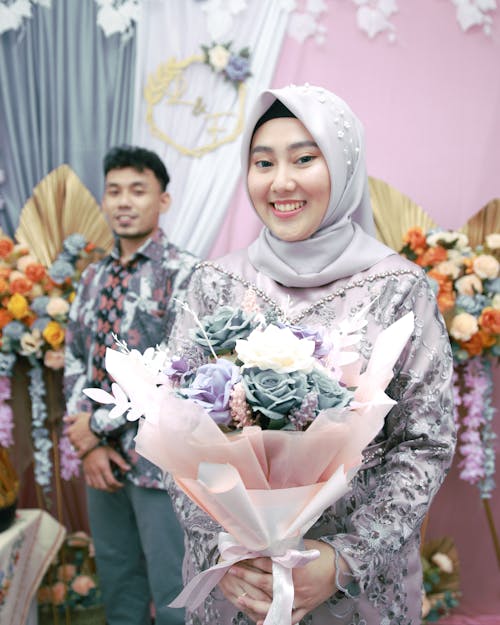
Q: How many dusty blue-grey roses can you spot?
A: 3